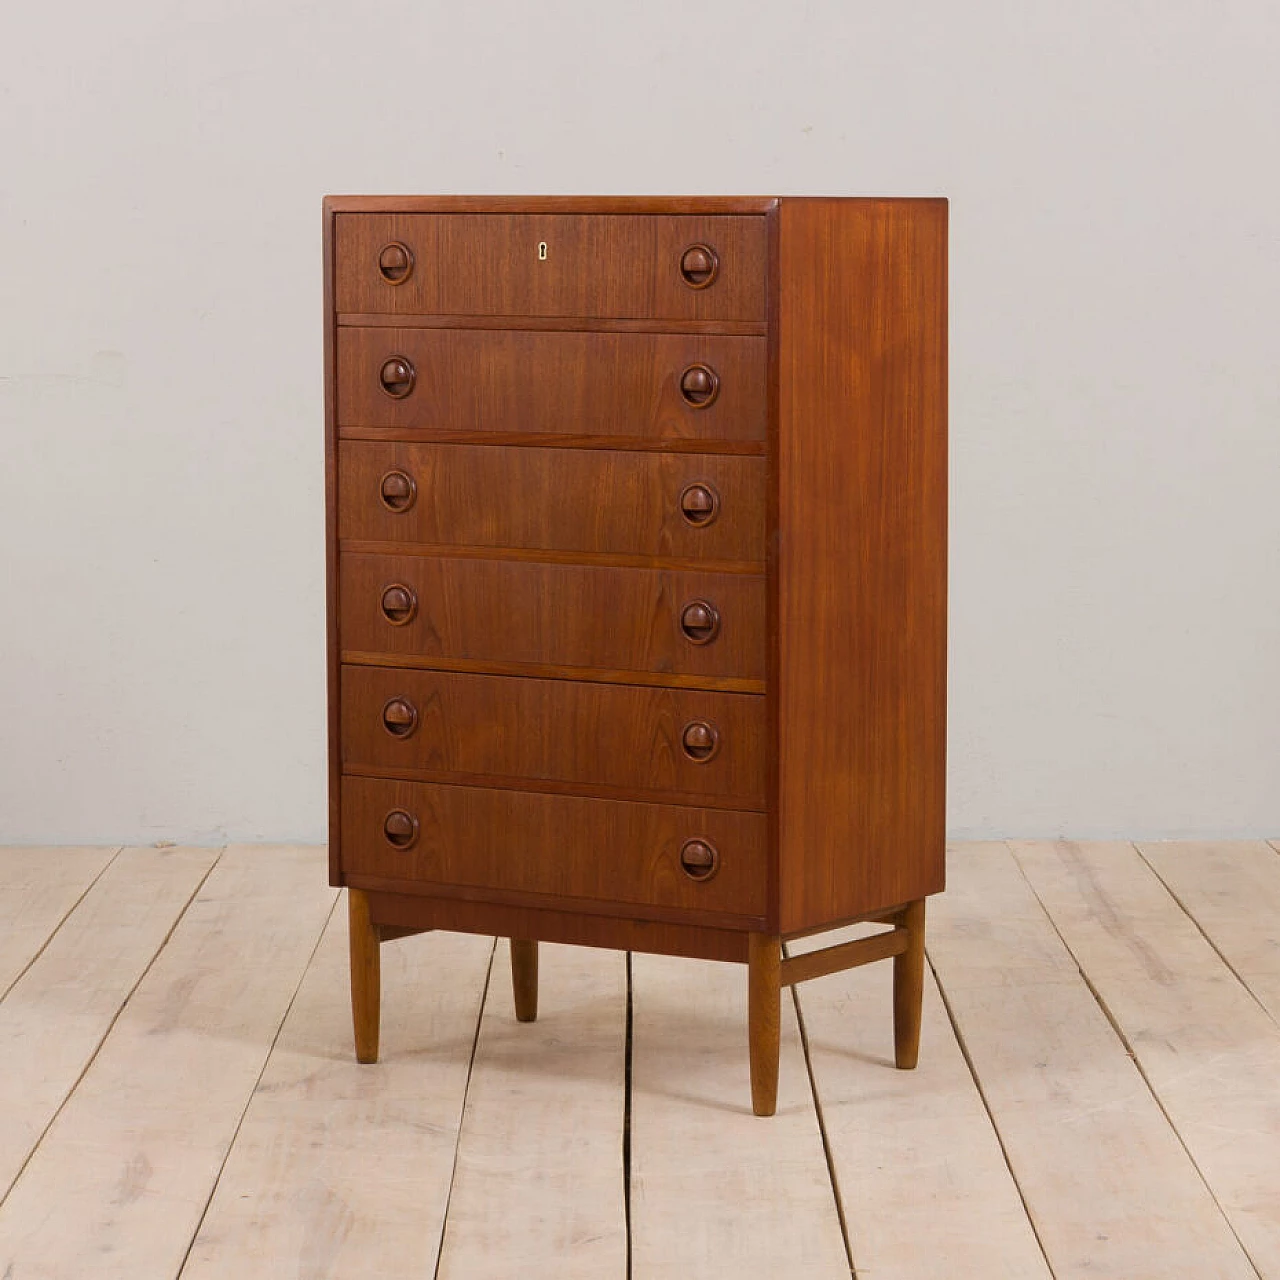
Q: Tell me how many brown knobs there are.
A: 12